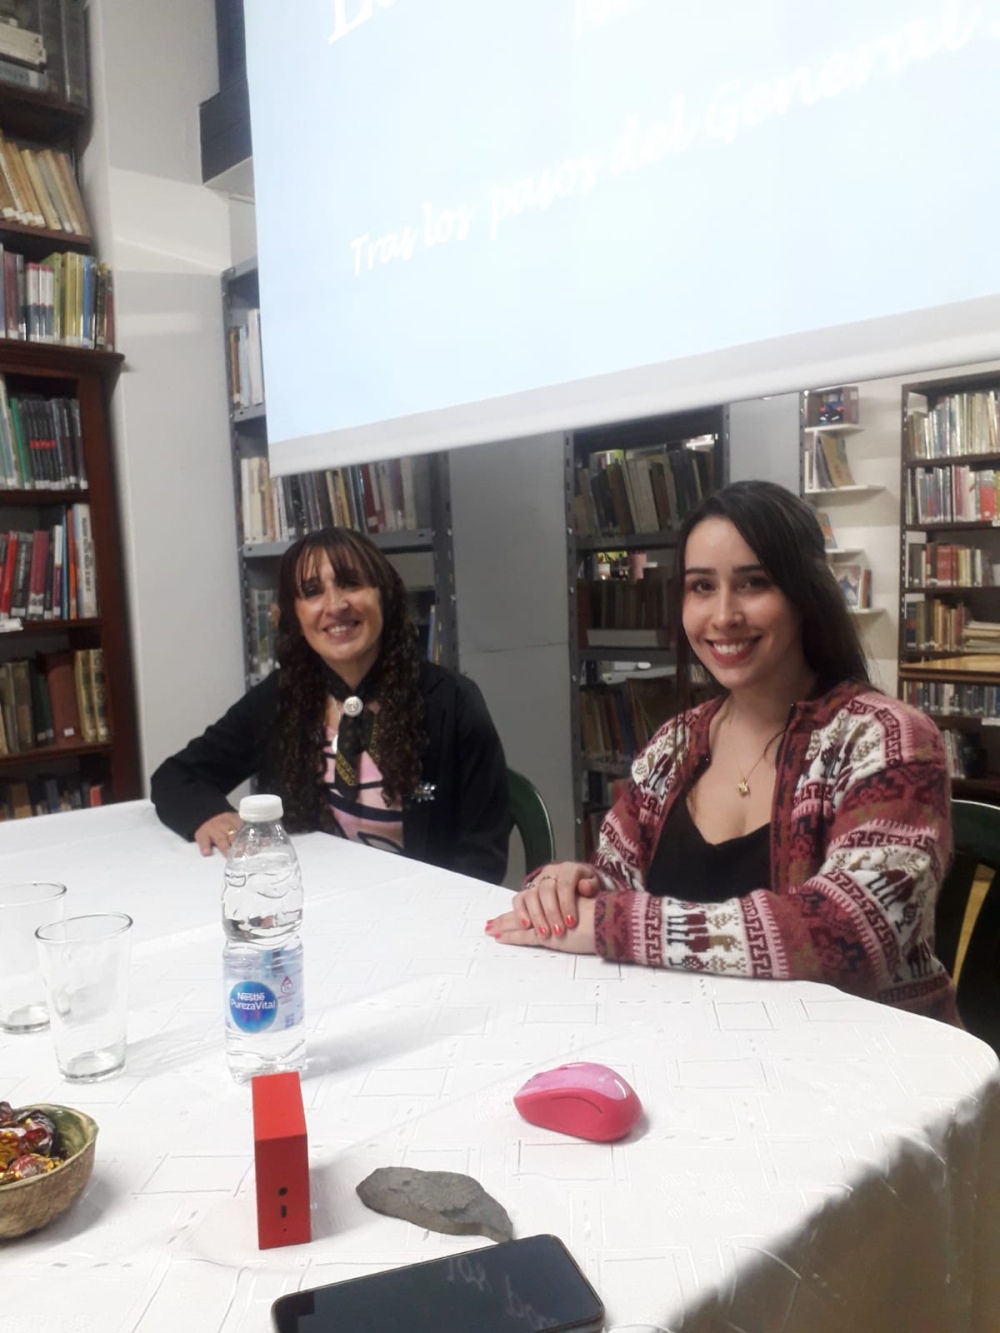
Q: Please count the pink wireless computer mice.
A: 1